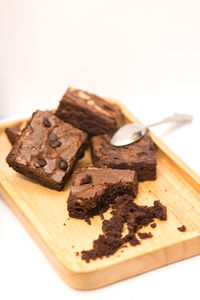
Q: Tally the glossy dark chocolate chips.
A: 5